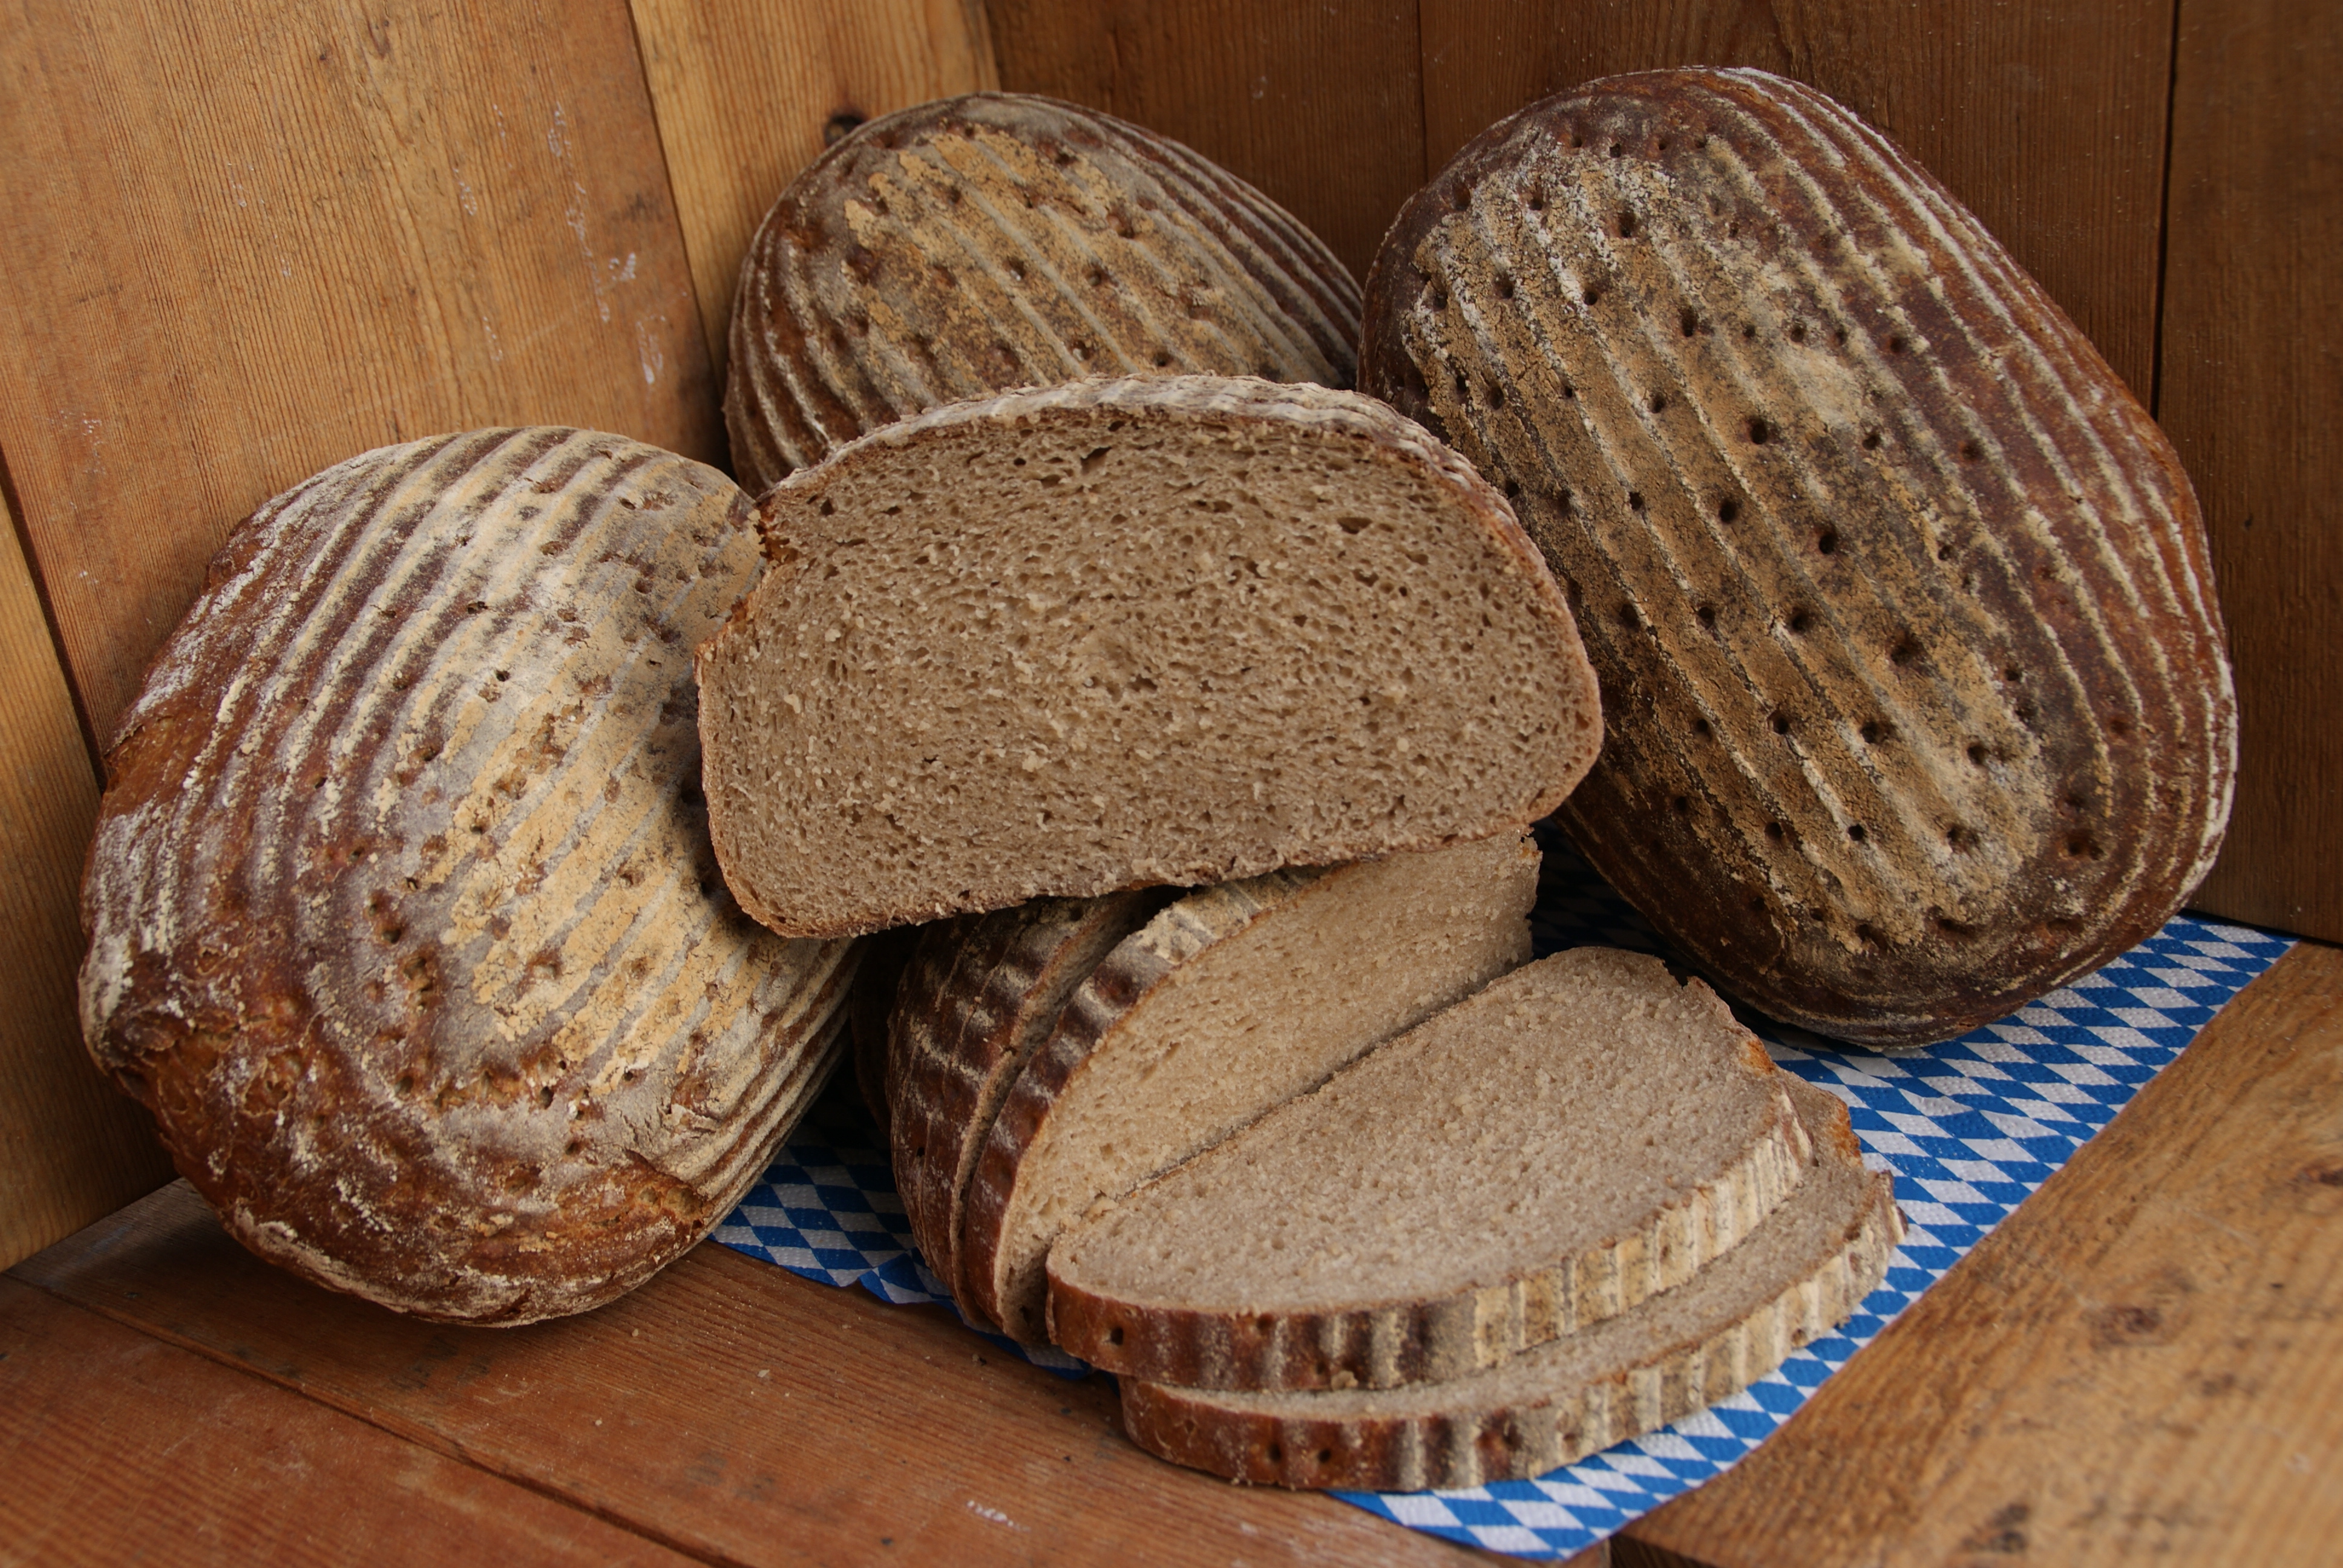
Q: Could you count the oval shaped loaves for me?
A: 3